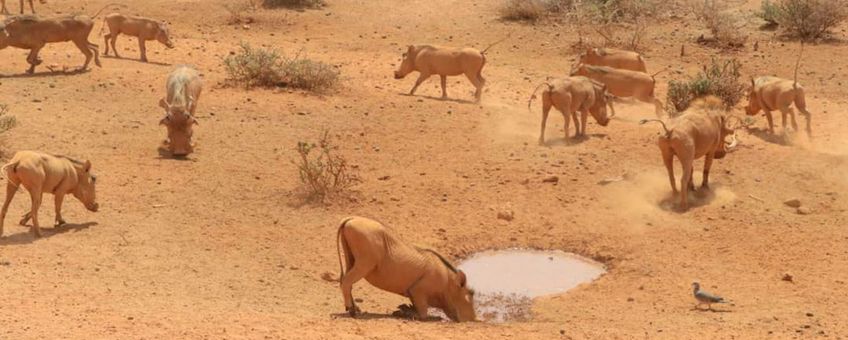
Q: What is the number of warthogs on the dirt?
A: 12